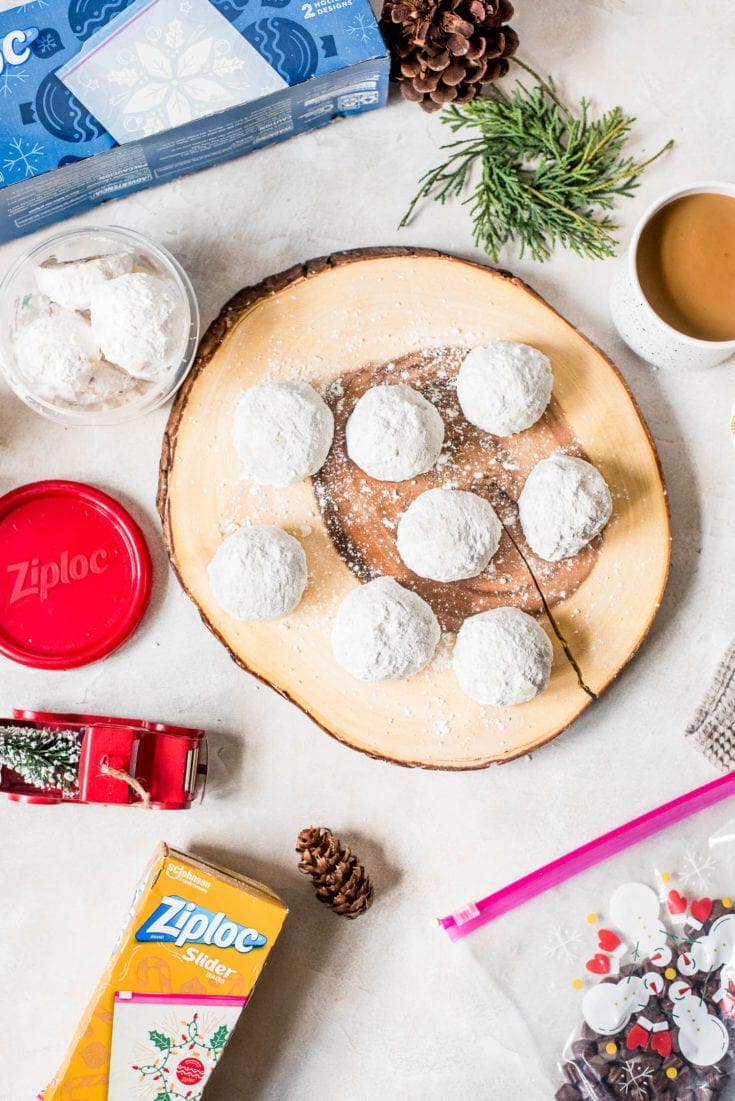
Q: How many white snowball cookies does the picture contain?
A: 11